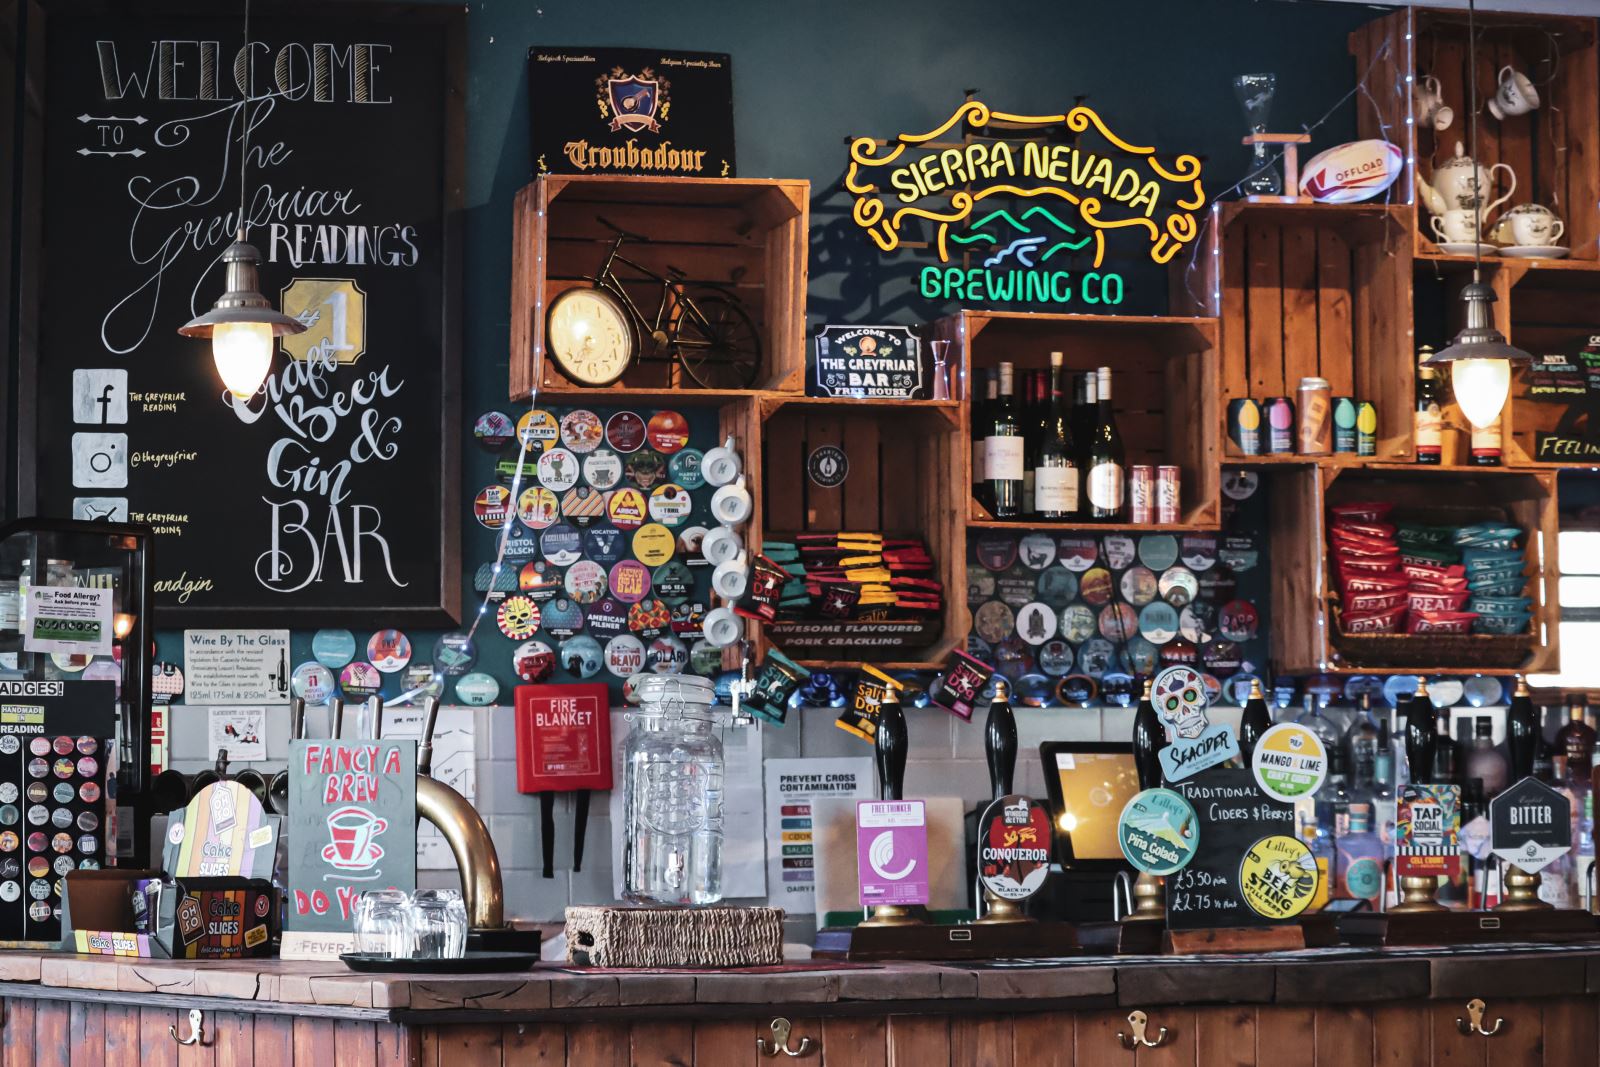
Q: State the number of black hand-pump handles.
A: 6